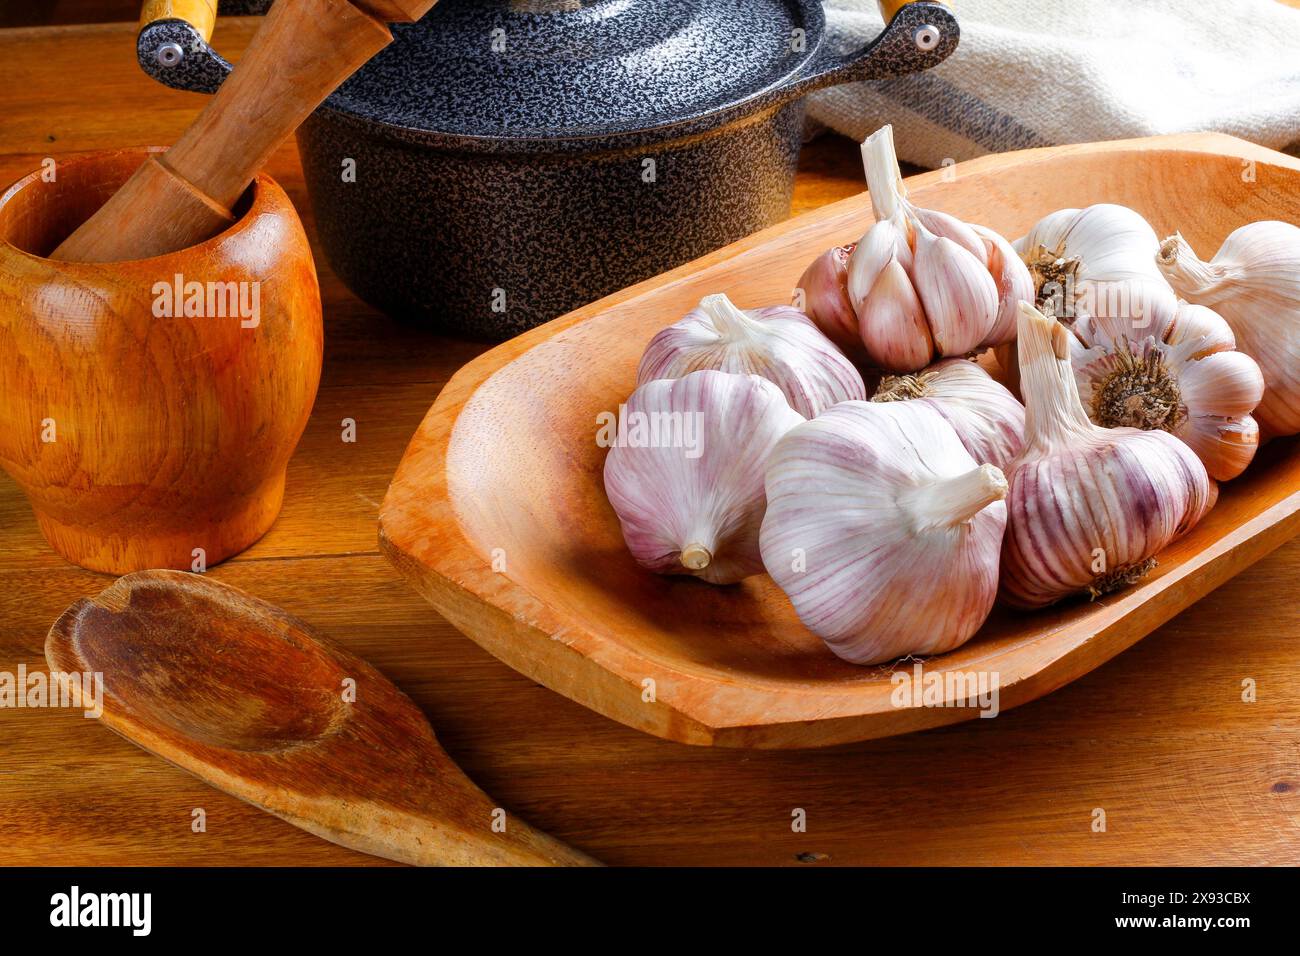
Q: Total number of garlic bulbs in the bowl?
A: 9